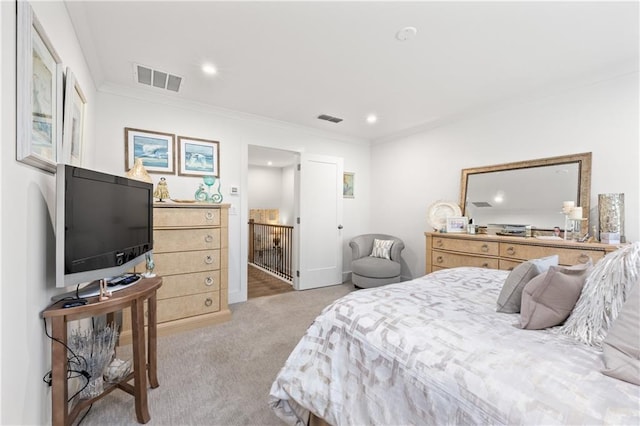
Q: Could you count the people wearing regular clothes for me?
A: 0